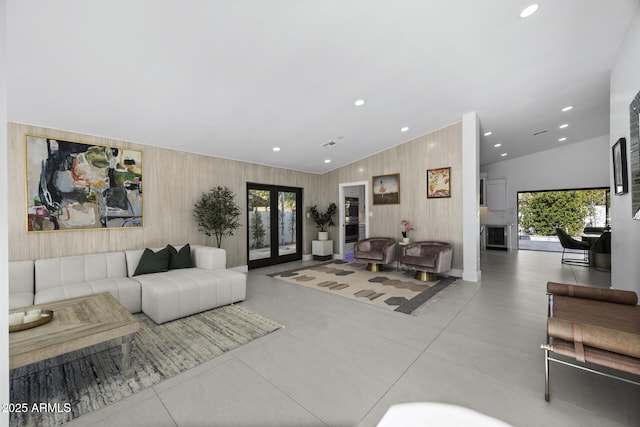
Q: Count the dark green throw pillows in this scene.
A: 2